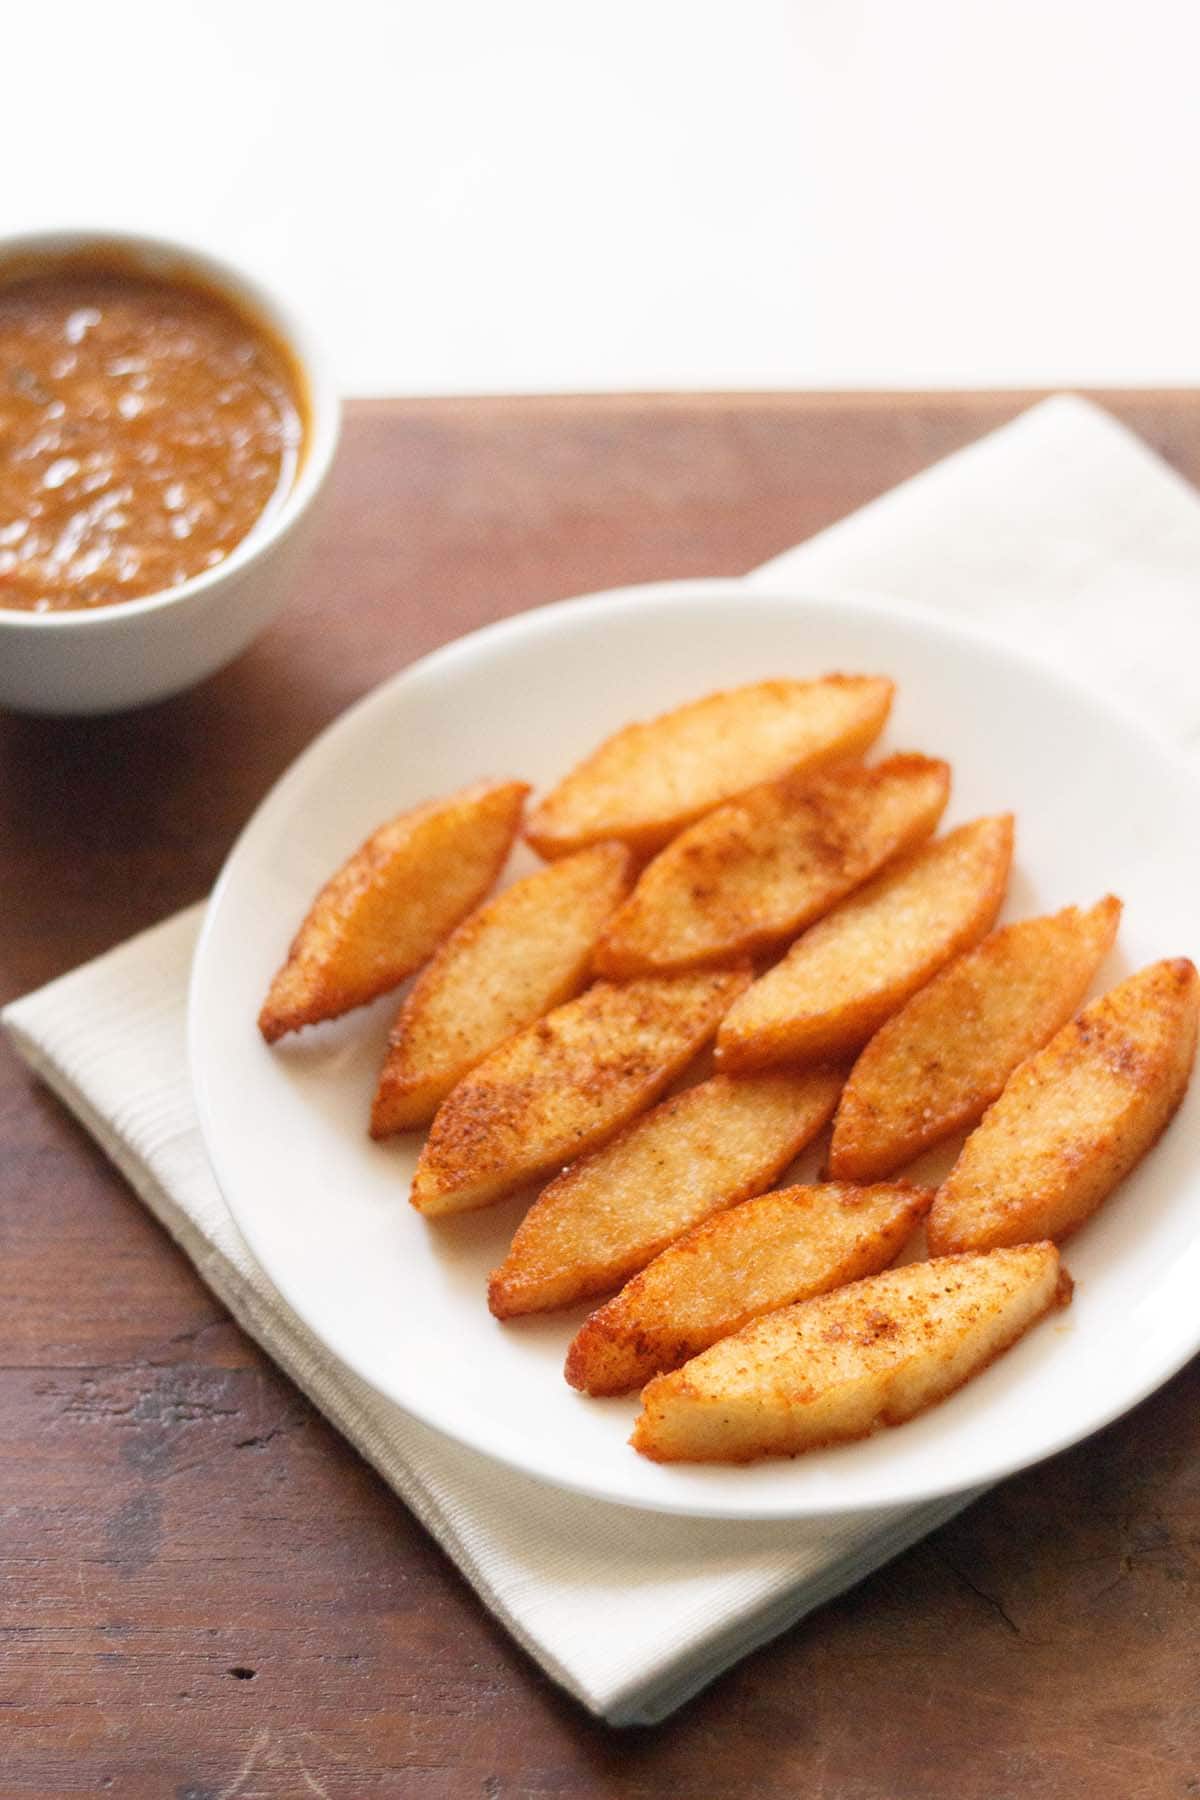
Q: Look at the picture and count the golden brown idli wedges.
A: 11